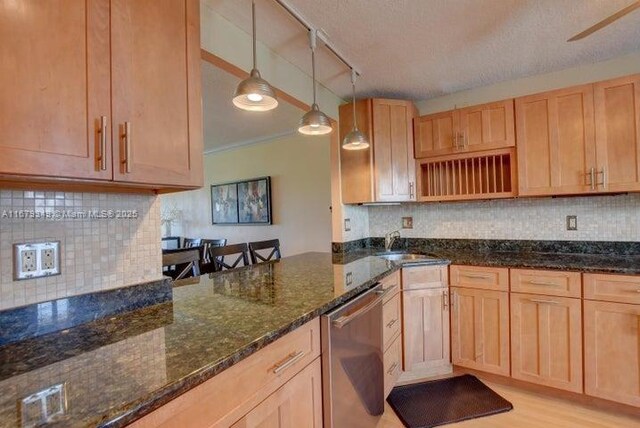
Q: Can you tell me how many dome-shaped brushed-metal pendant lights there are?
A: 3